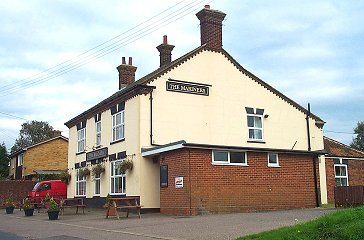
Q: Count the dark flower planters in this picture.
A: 3